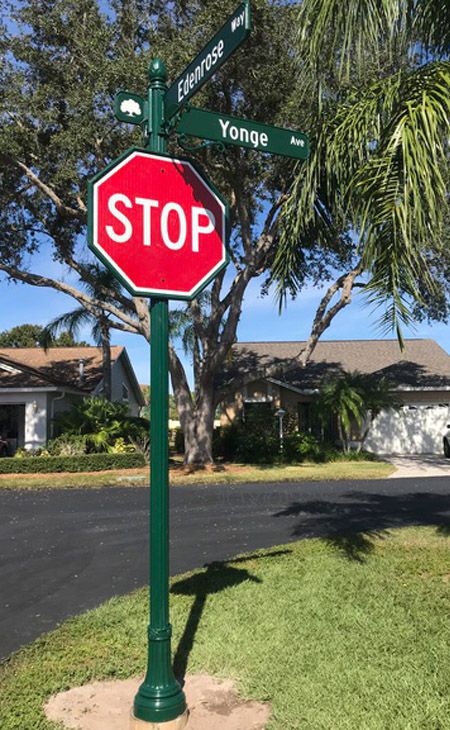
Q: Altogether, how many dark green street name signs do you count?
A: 2